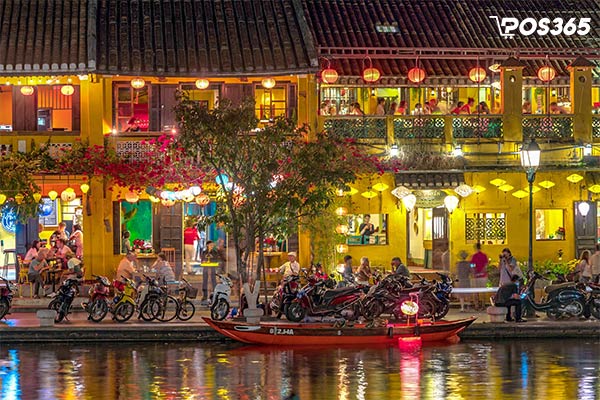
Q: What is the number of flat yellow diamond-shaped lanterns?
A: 11